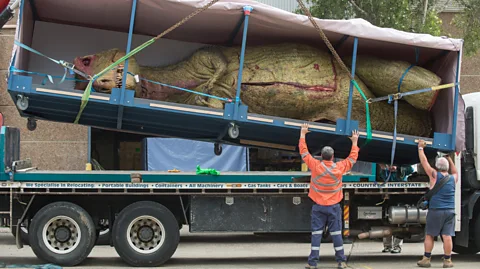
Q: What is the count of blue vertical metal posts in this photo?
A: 5